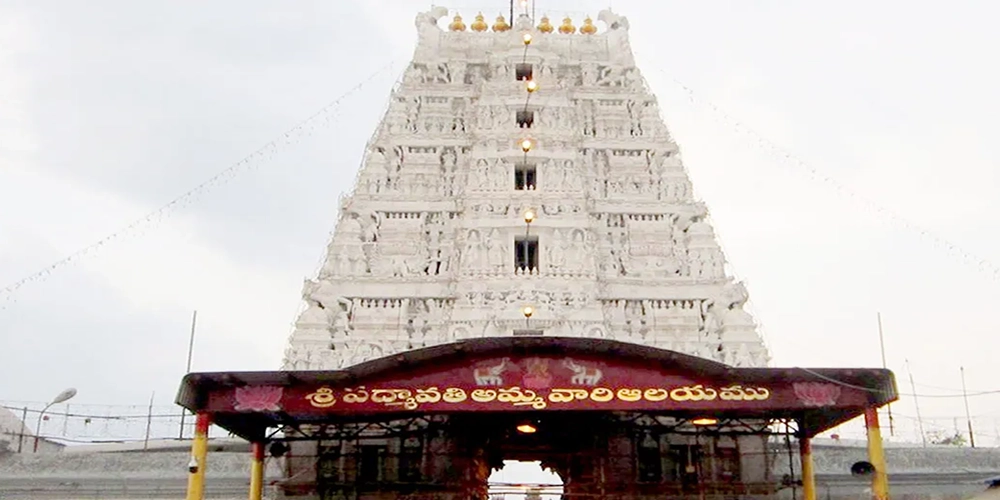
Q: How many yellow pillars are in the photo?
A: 4